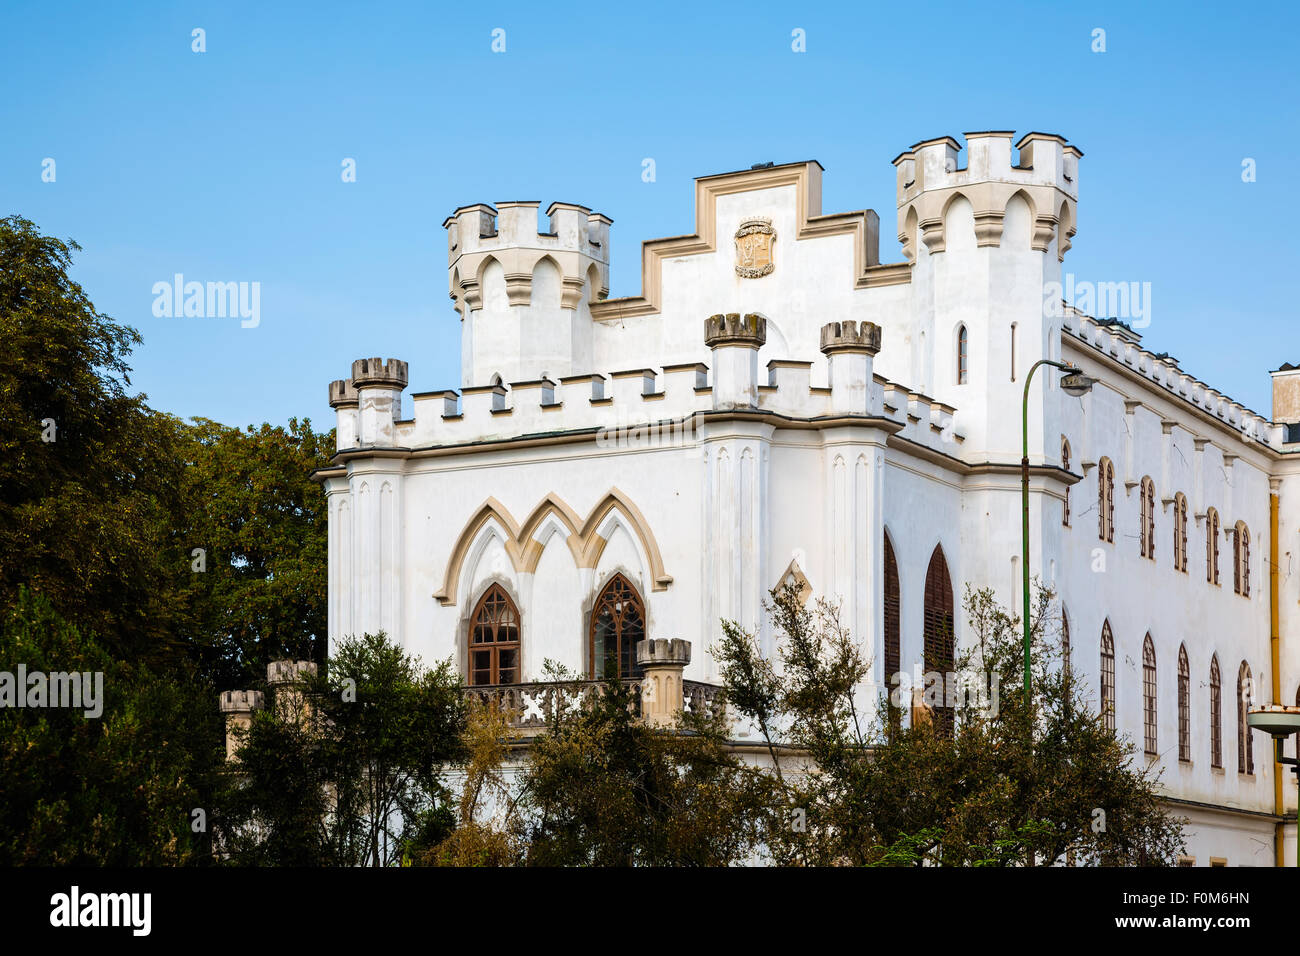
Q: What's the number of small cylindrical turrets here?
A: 7